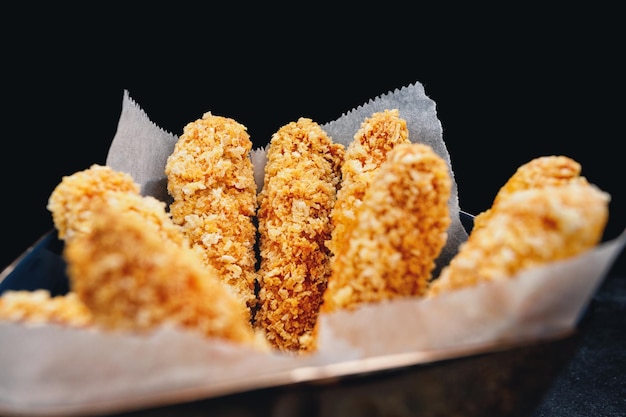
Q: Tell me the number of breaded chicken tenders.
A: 9